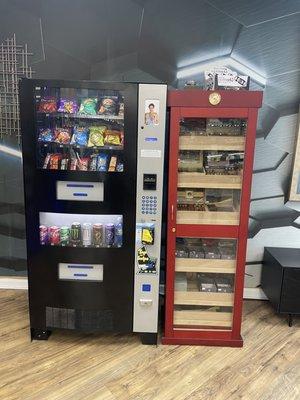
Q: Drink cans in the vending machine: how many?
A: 8